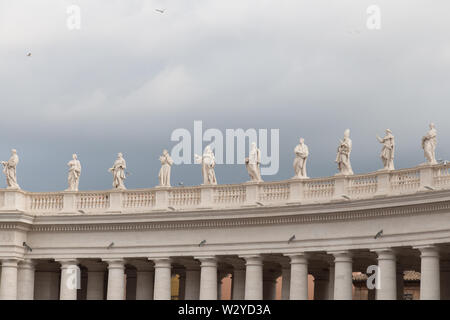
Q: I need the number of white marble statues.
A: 10